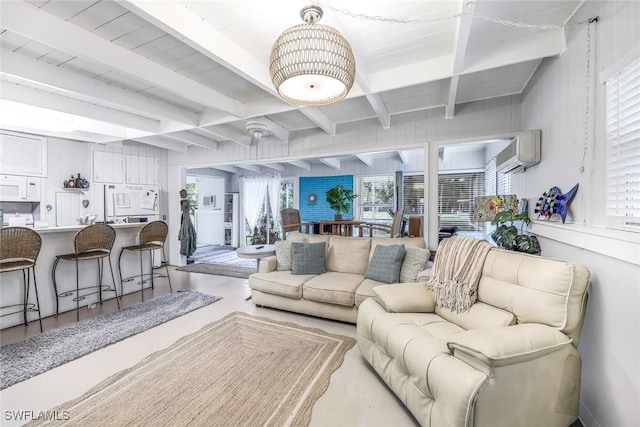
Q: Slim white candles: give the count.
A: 0